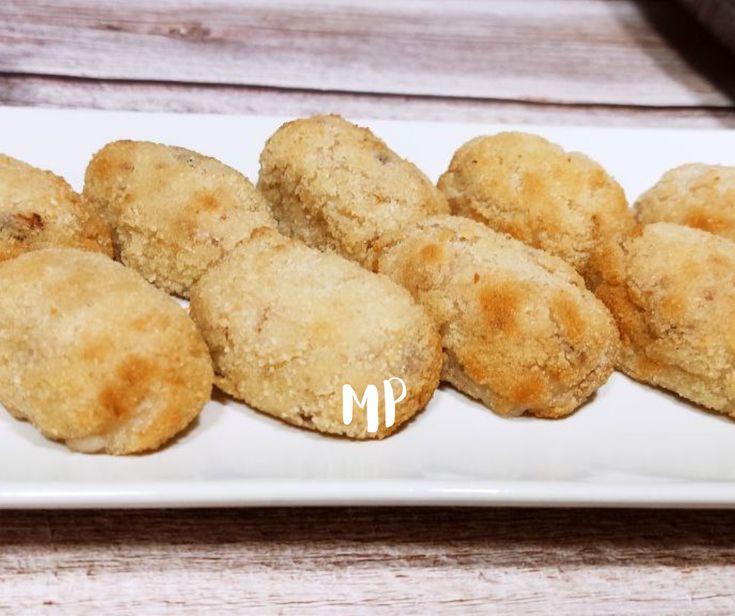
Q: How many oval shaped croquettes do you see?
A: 9